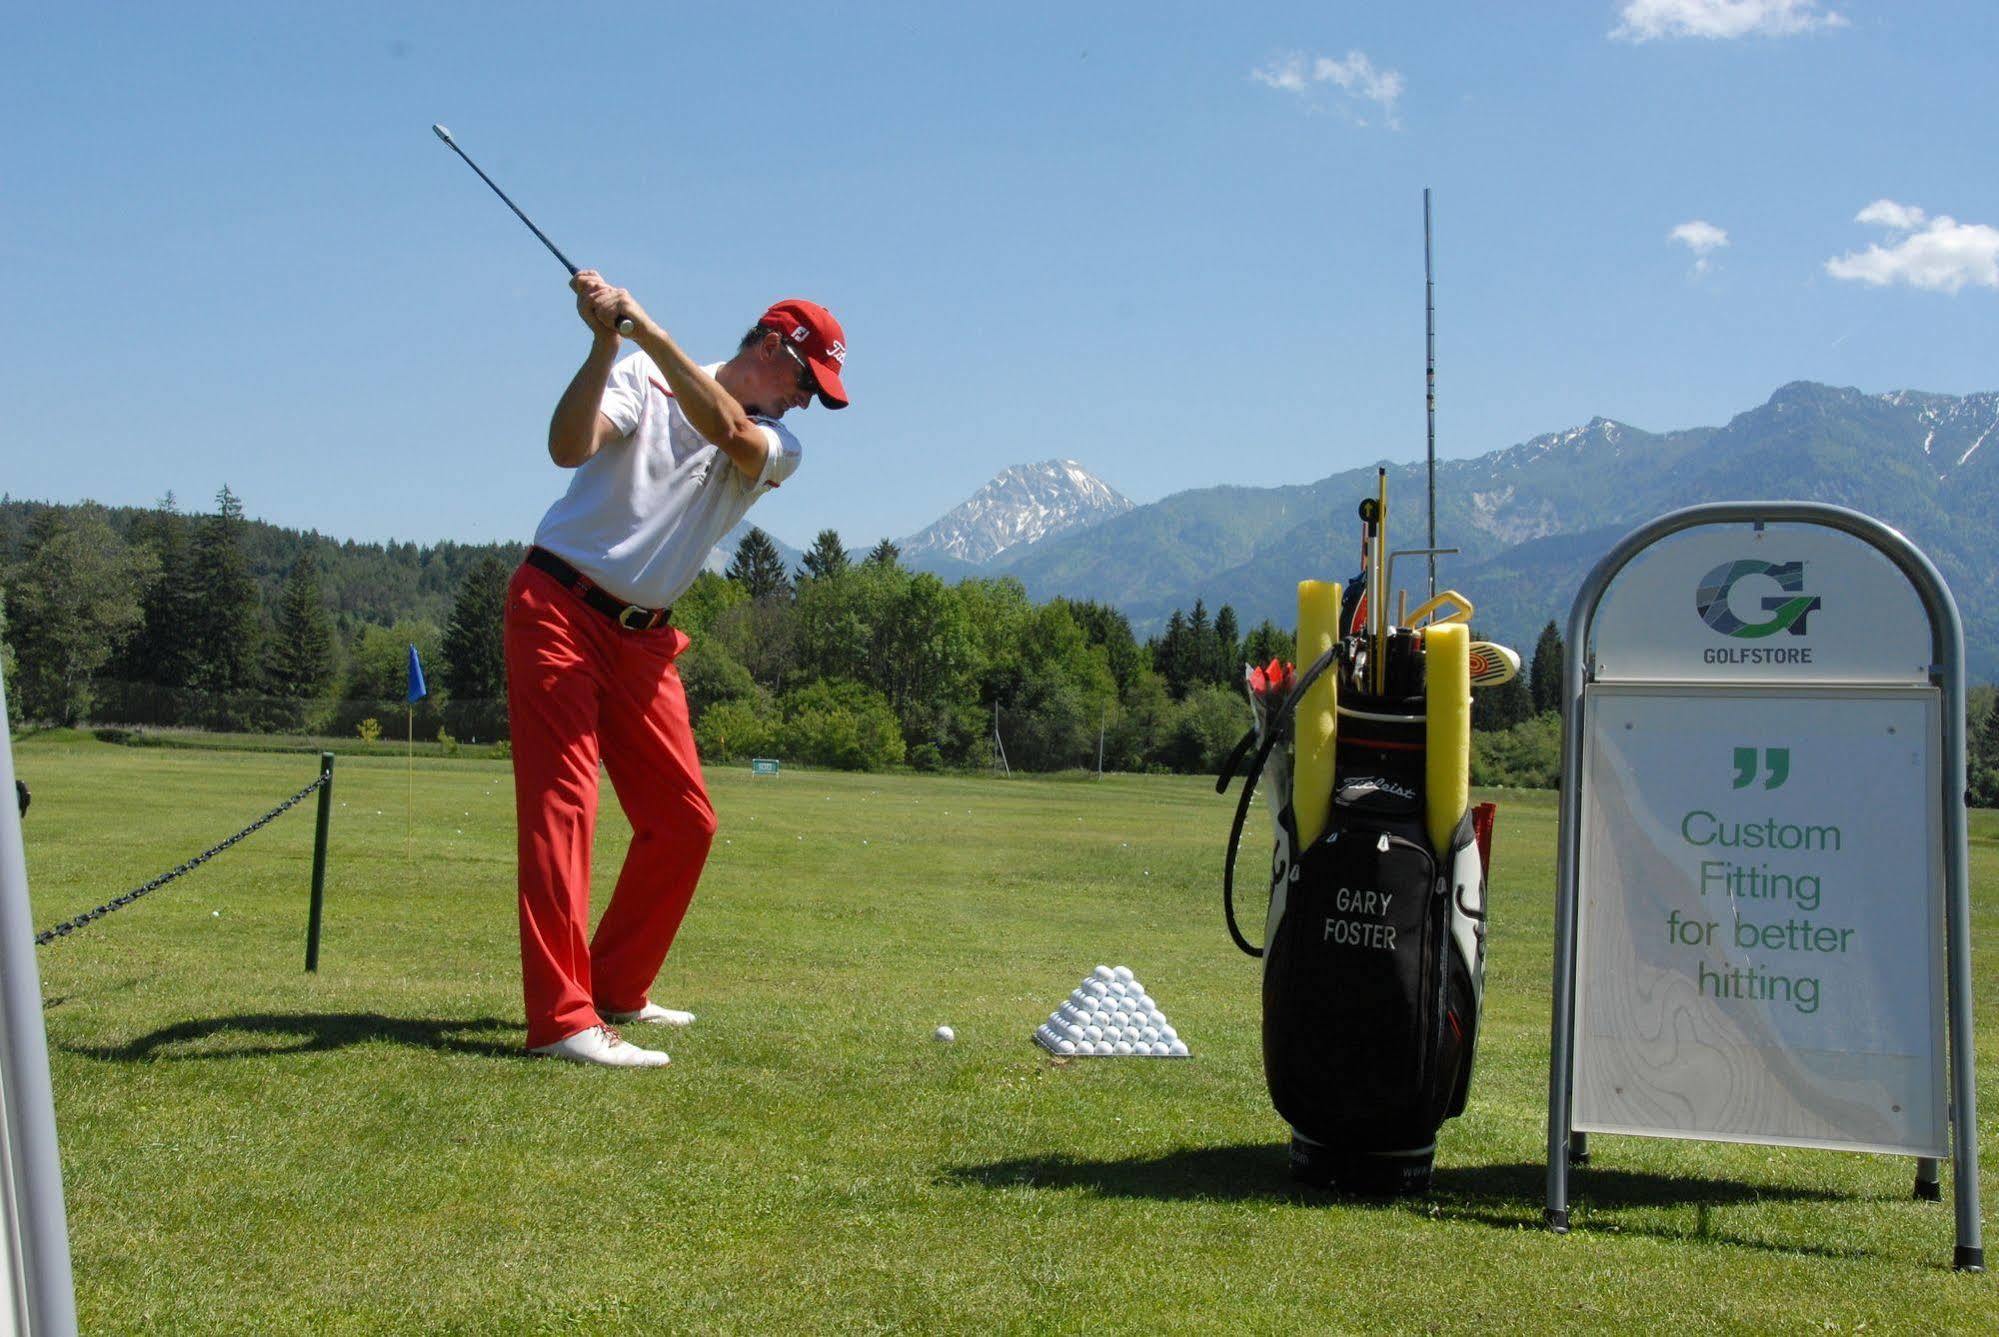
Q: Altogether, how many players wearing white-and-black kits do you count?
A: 0